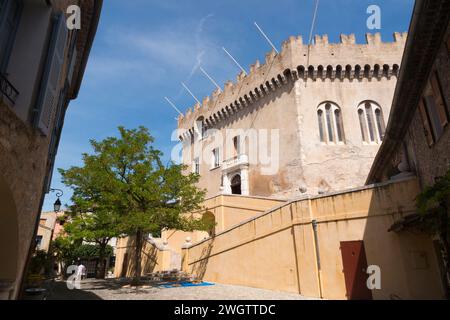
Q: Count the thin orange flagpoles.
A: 0